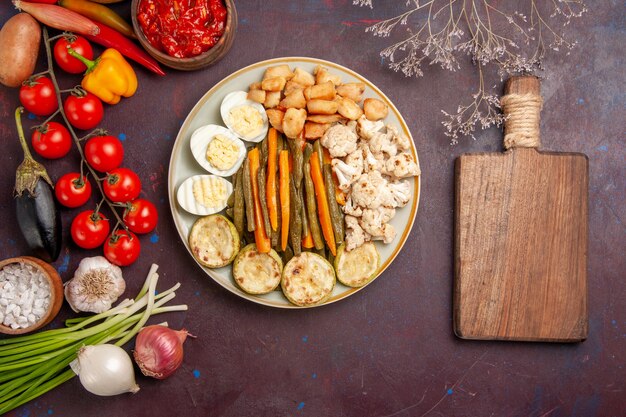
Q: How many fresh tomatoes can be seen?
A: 10